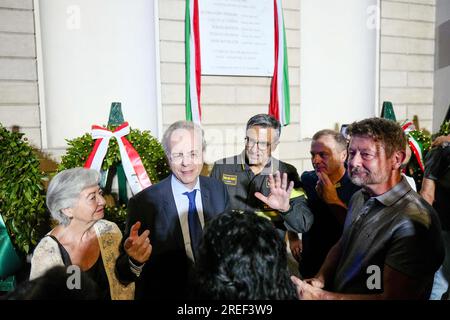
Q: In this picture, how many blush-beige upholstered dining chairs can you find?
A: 0